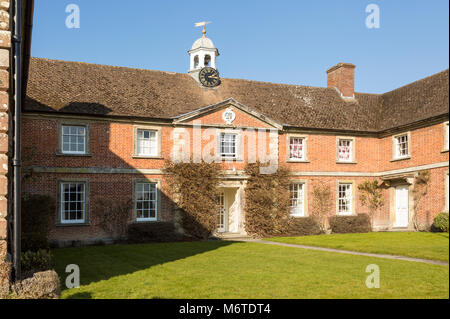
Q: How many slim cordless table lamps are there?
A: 0